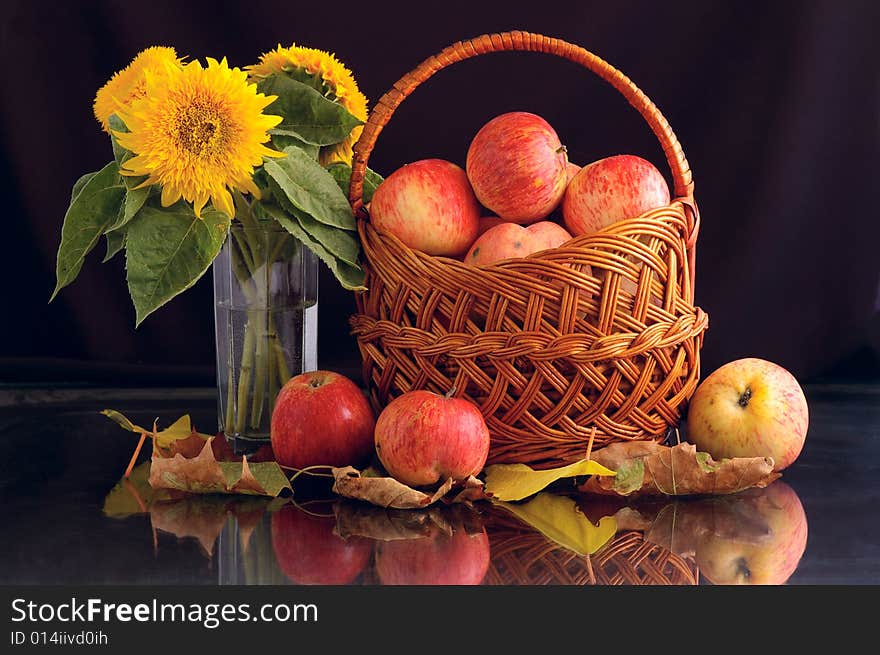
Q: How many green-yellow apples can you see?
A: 1